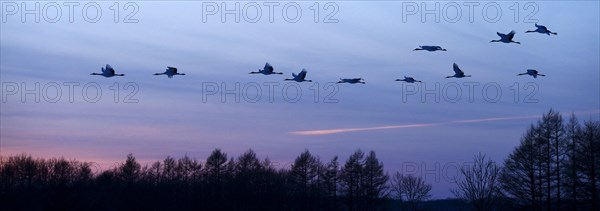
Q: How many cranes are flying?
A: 11